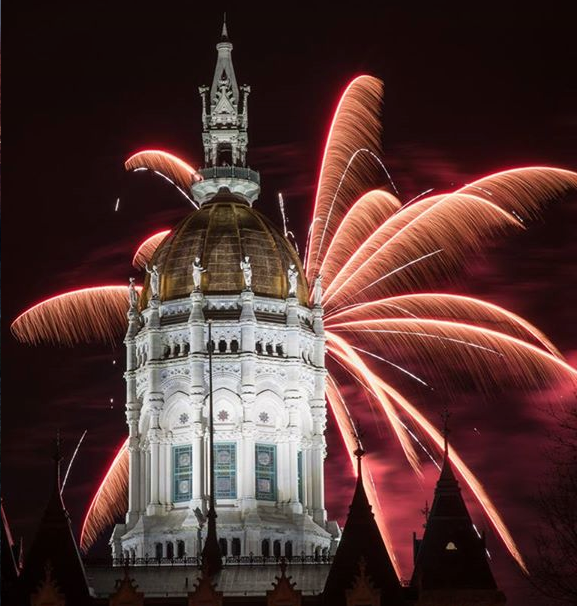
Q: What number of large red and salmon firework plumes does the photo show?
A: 13